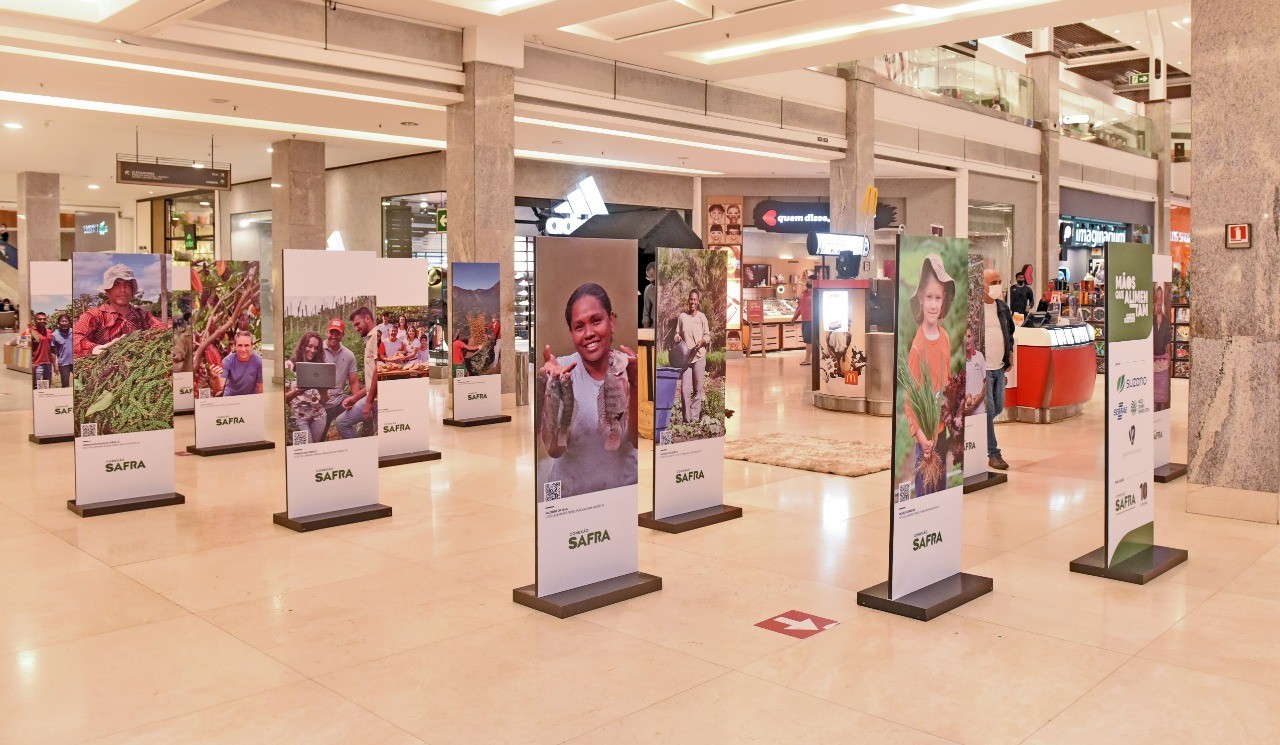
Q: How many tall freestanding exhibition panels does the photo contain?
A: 13